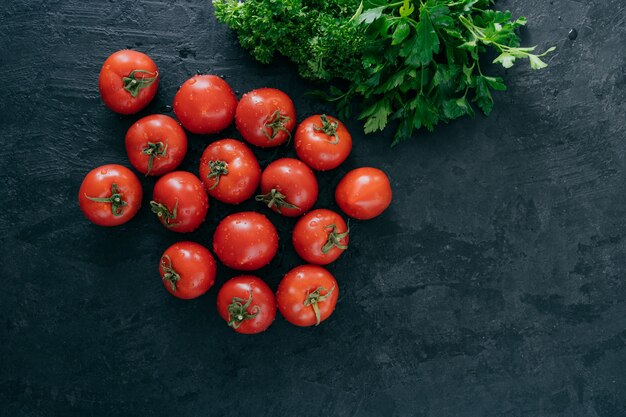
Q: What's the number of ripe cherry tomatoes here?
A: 15